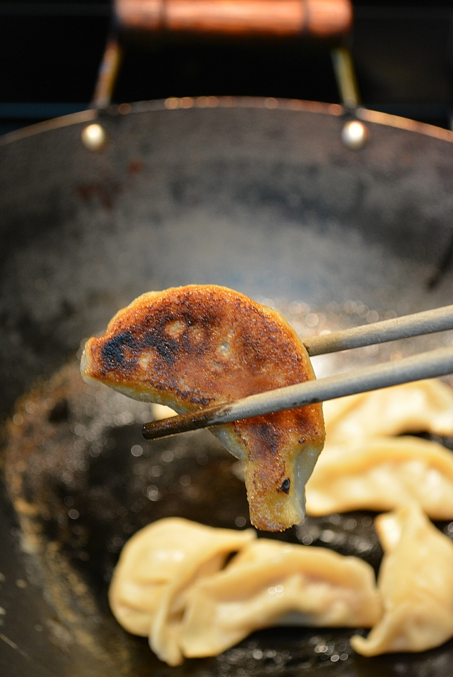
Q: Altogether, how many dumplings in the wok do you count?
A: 5